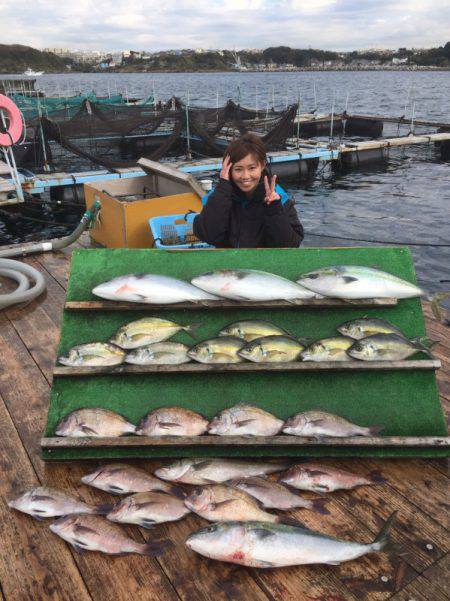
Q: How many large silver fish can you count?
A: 4